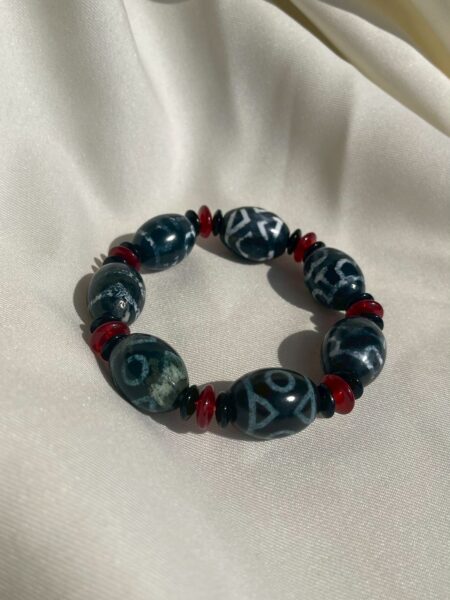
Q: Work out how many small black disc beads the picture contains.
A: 14